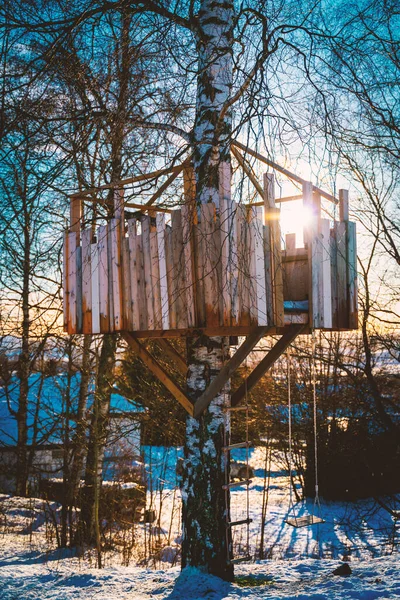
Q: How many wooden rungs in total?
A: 5